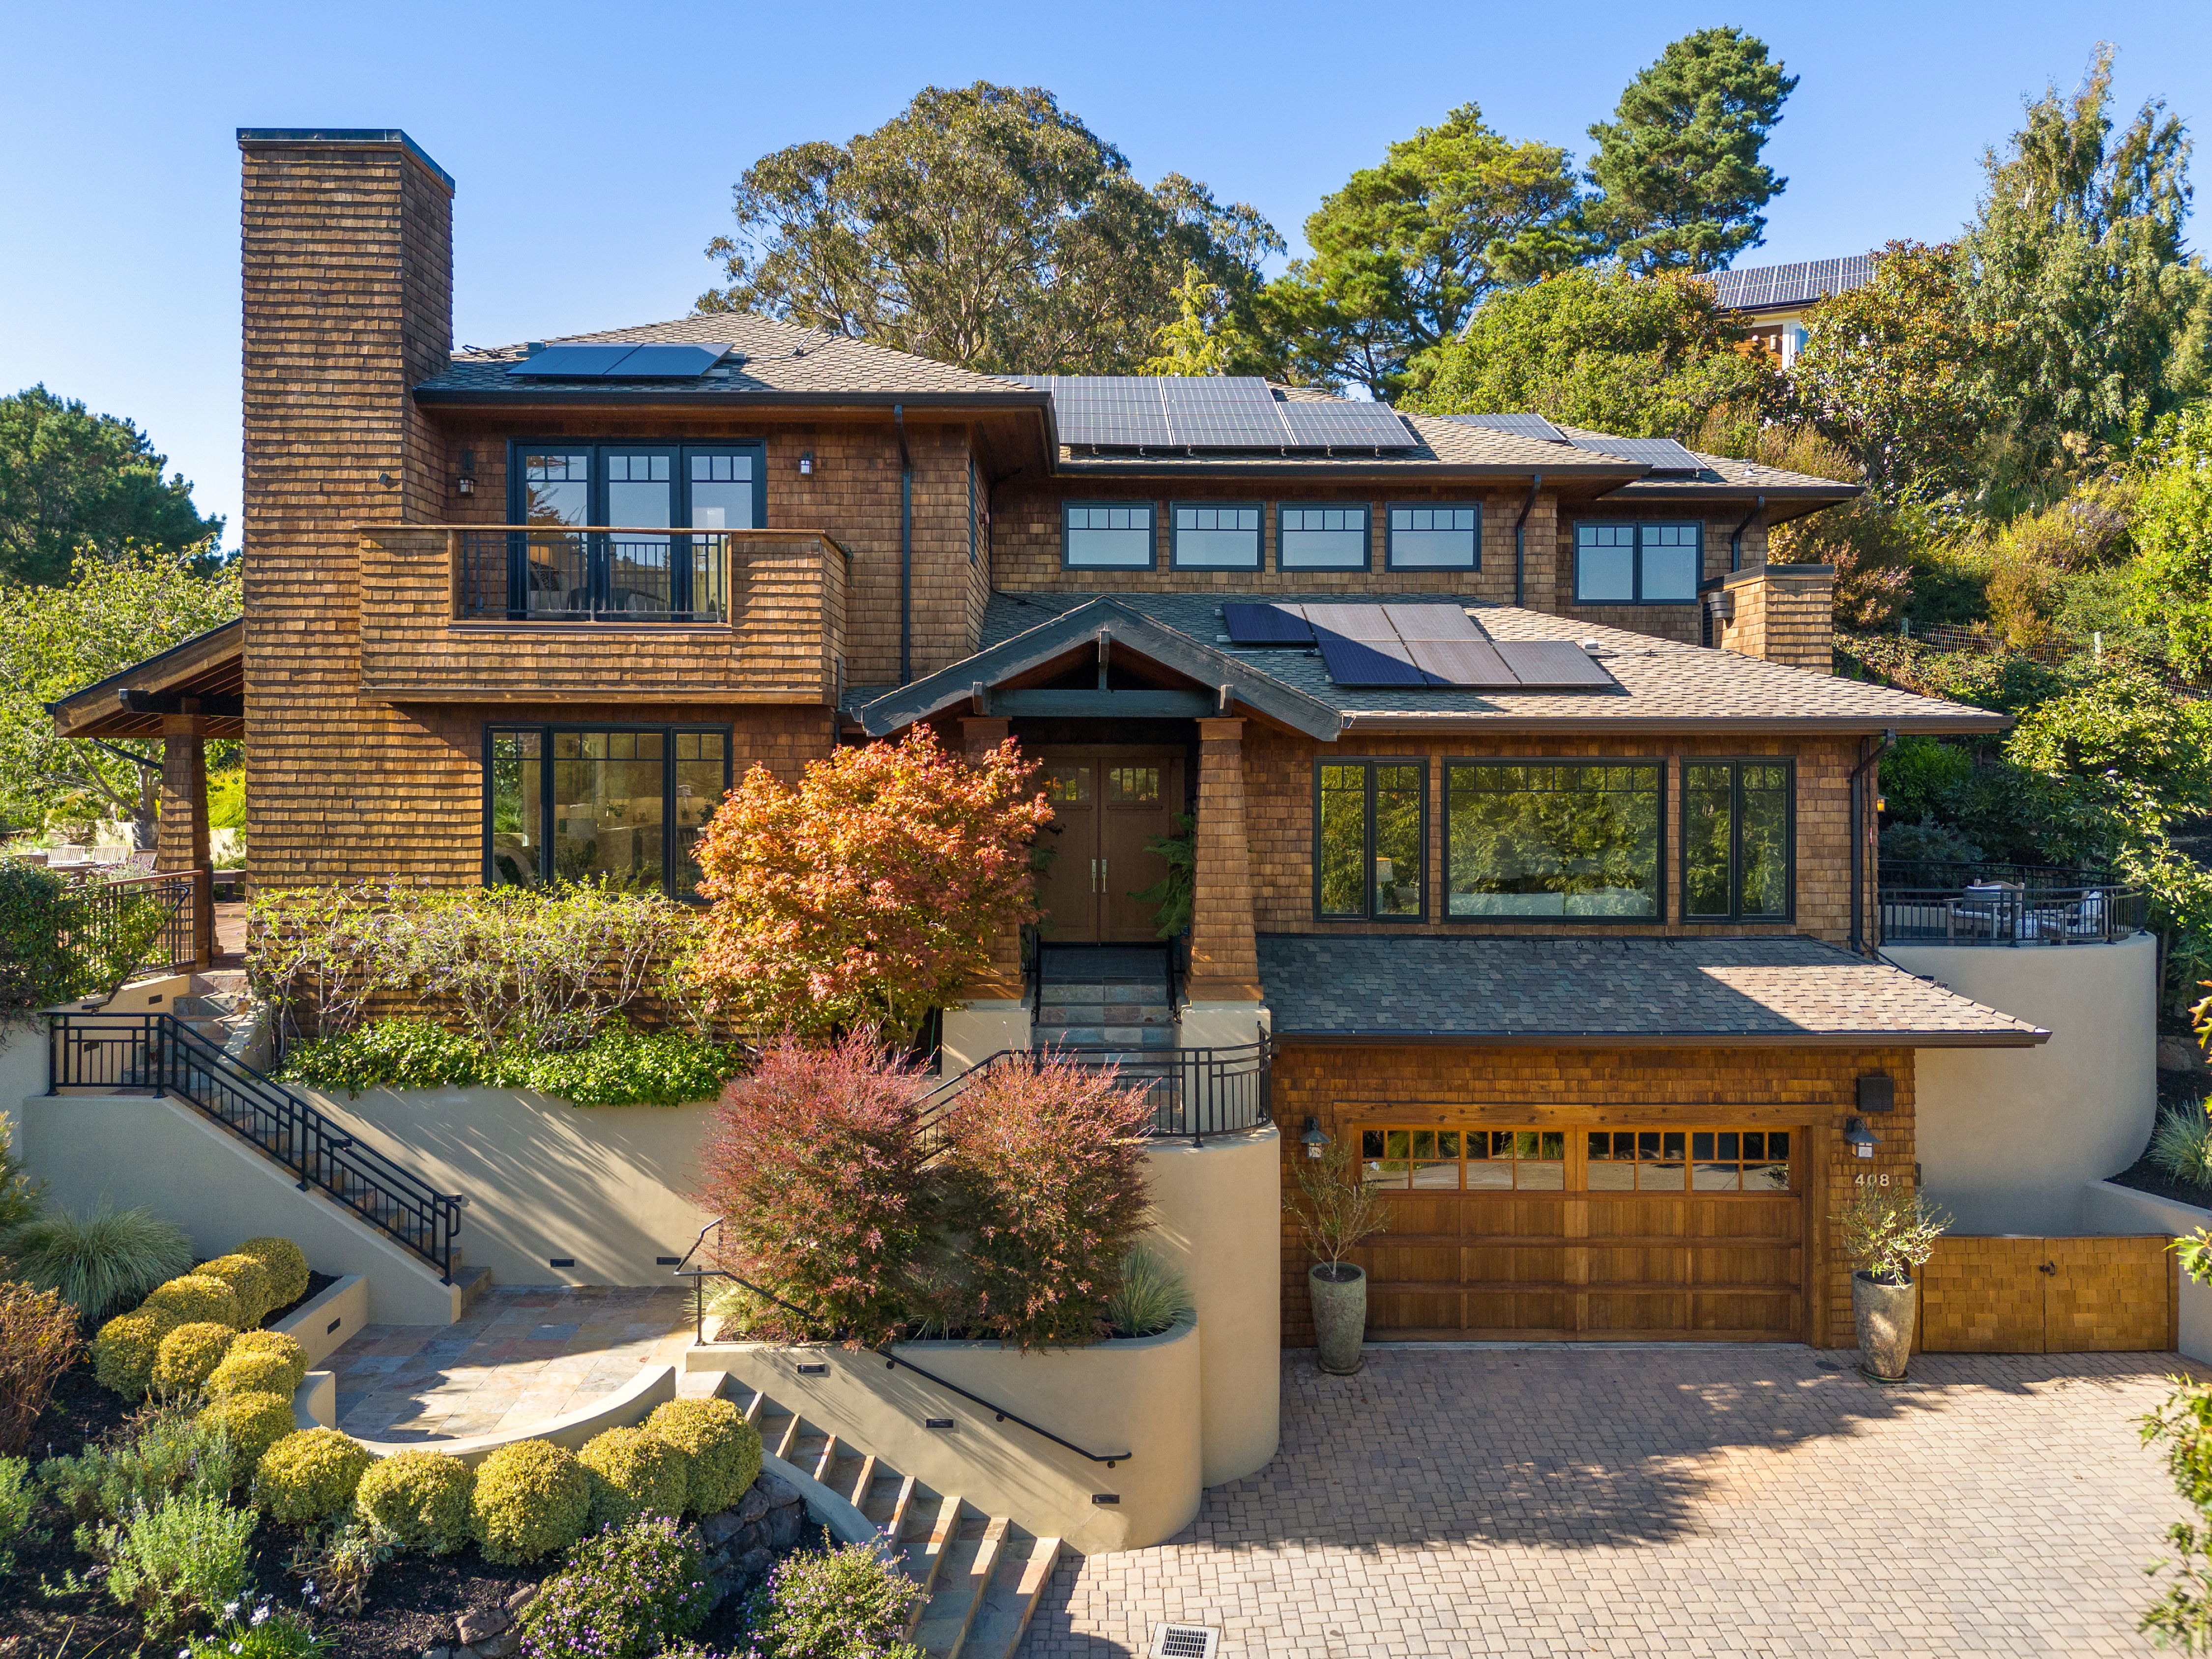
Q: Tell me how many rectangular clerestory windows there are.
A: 4